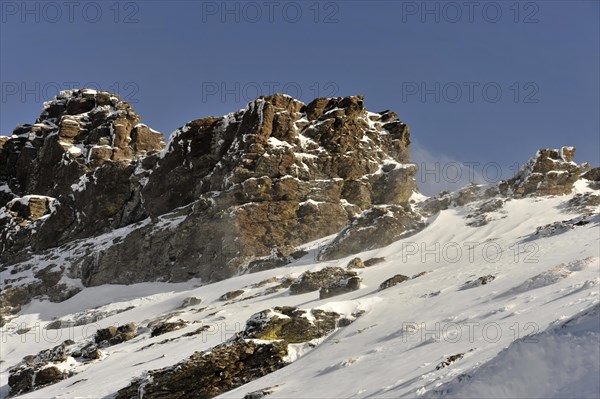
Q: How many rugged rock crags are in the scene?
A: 3